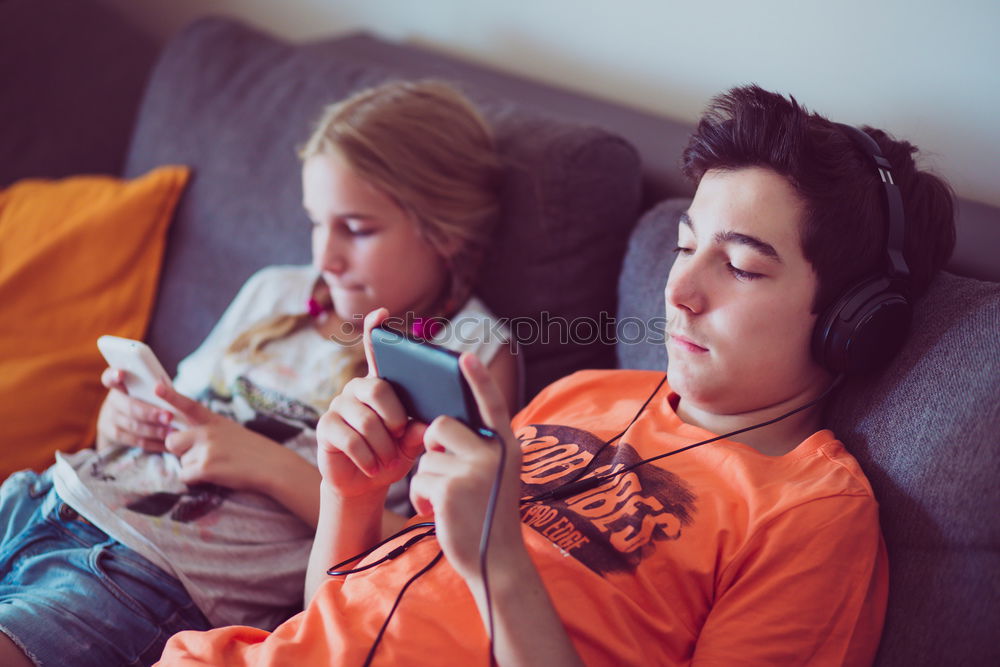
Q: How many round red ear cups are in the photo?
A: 0